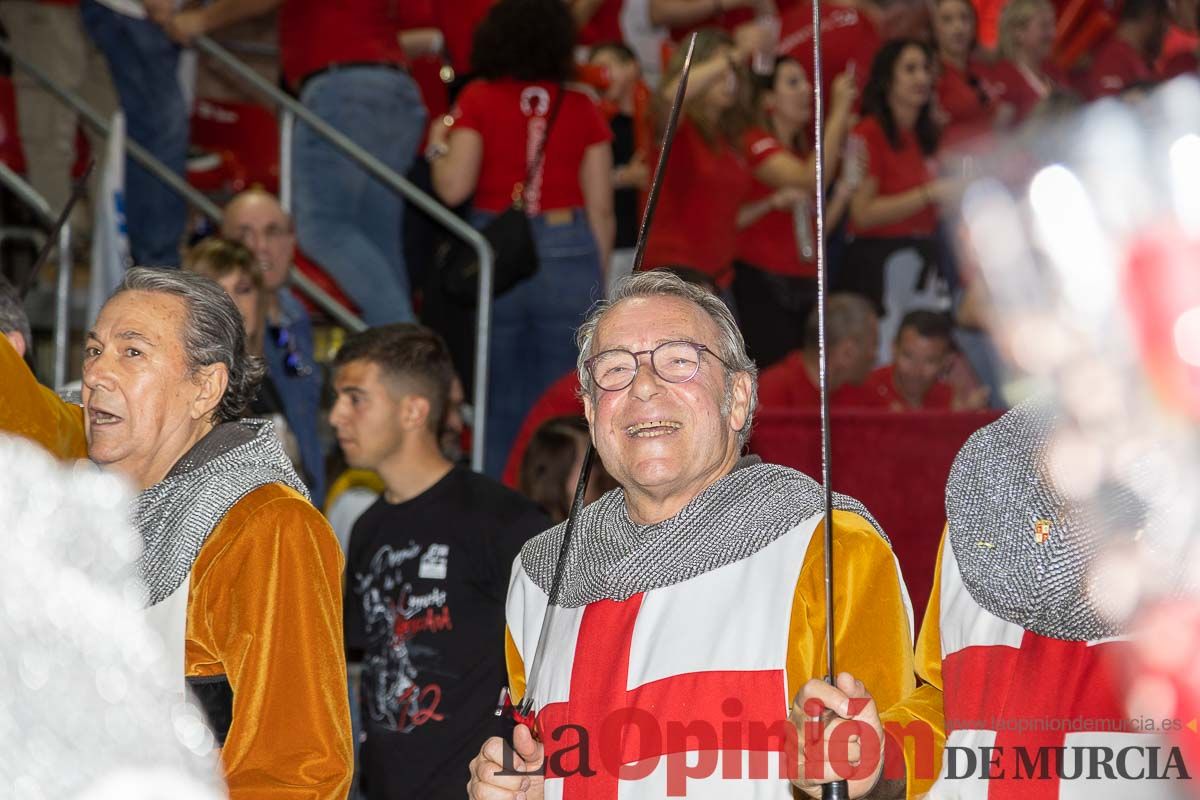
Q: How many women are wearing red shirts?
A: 6